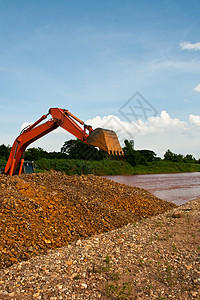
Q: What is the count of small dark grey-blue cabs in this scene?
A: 1